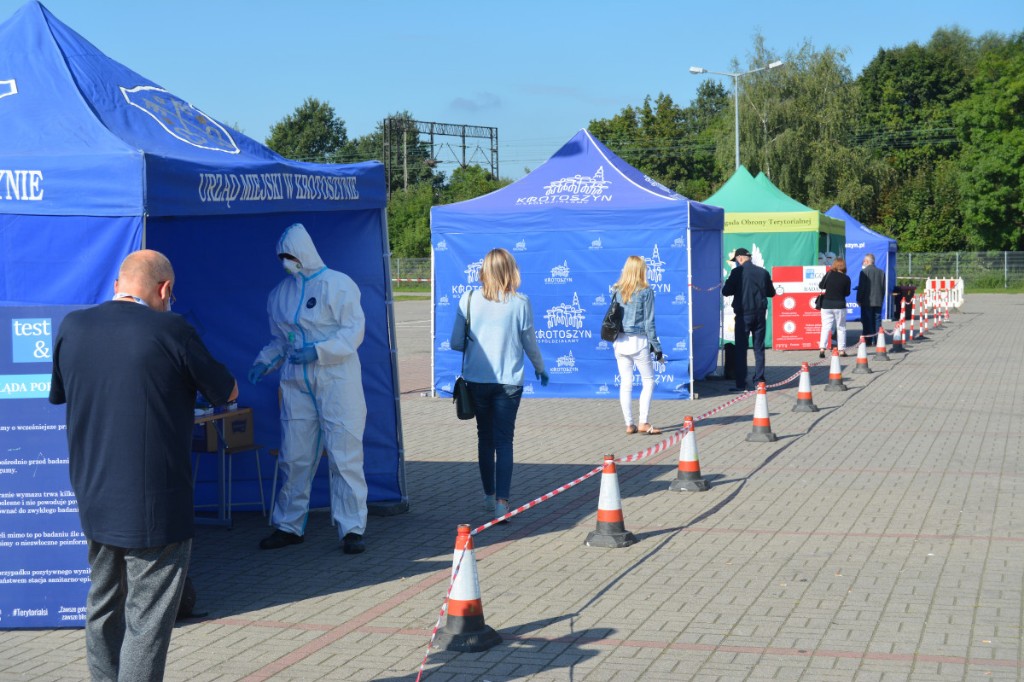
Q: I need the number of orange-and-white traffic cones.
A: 9